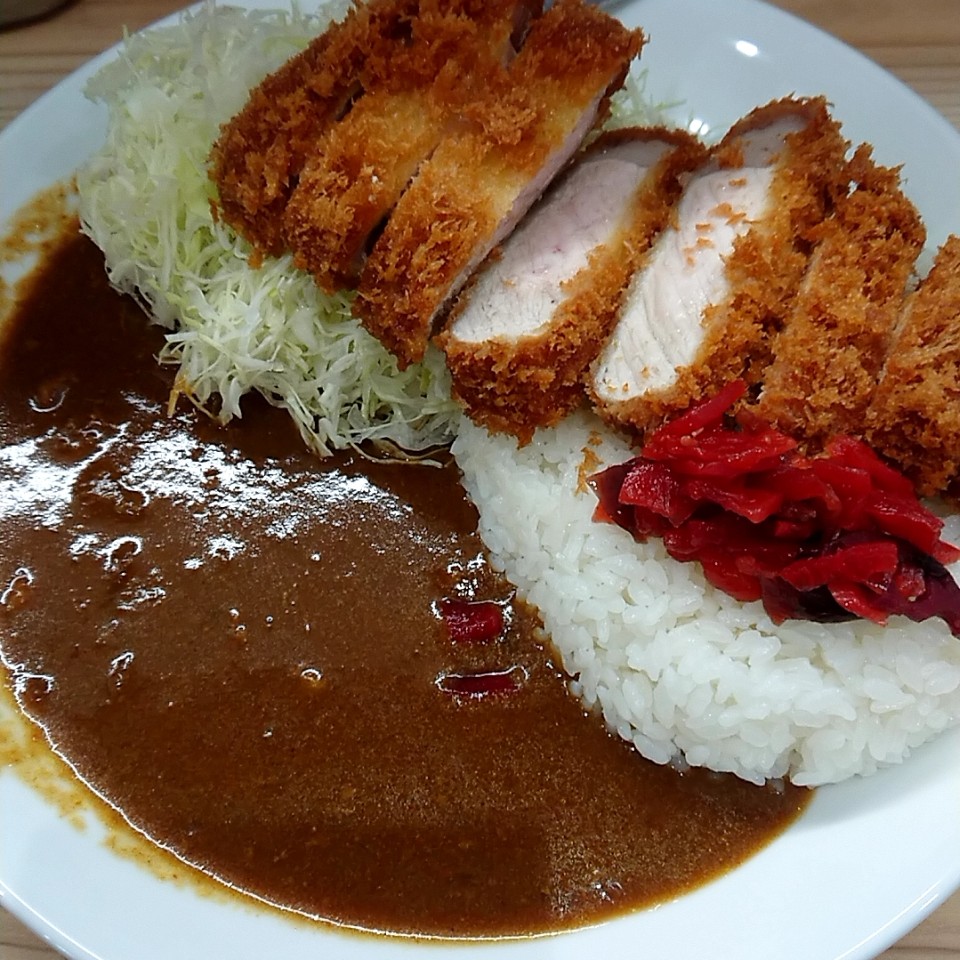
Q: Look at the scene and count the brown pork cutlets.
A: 7